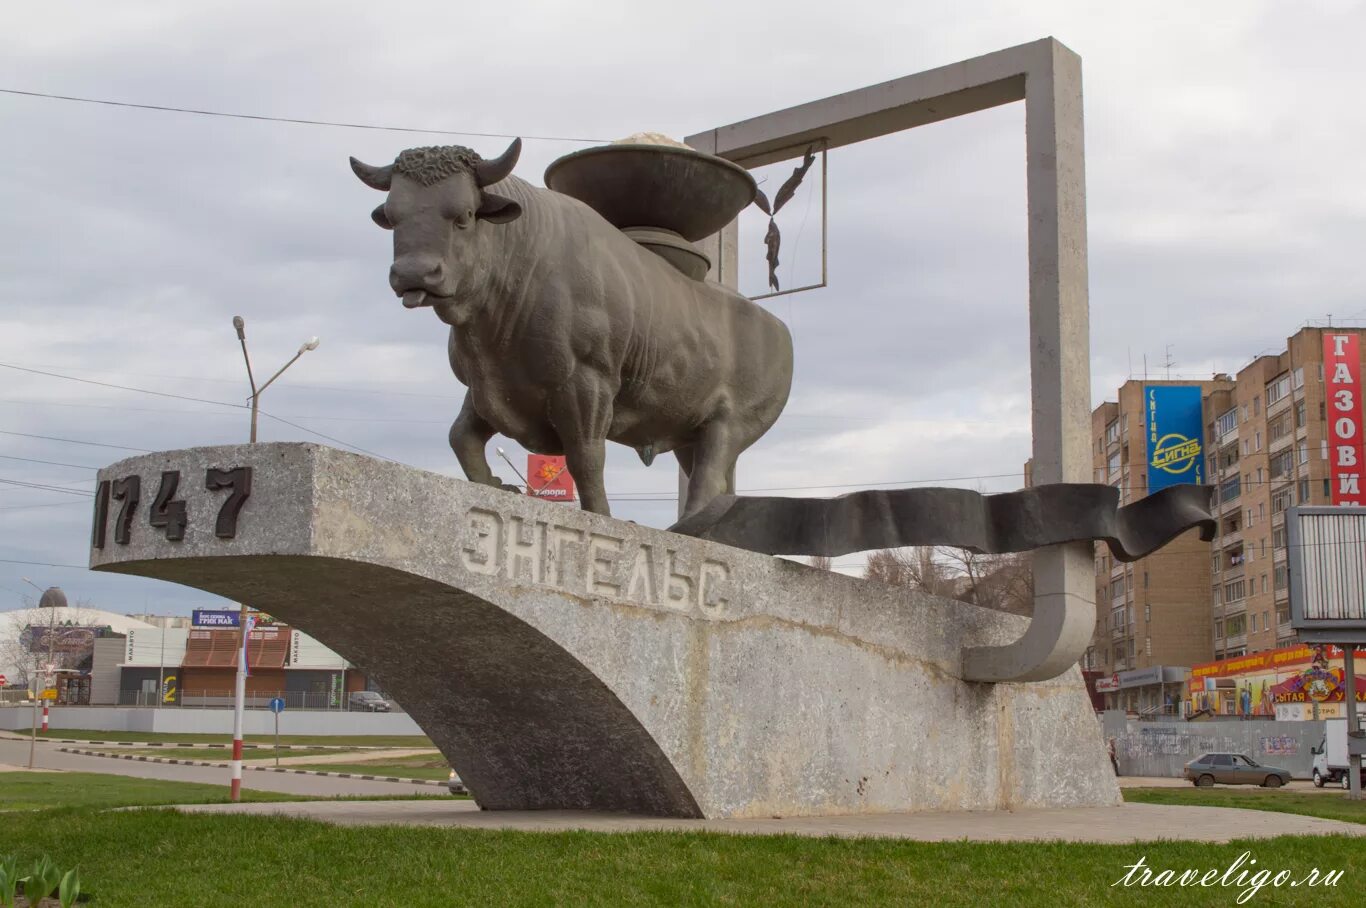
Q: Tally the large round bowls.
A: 1